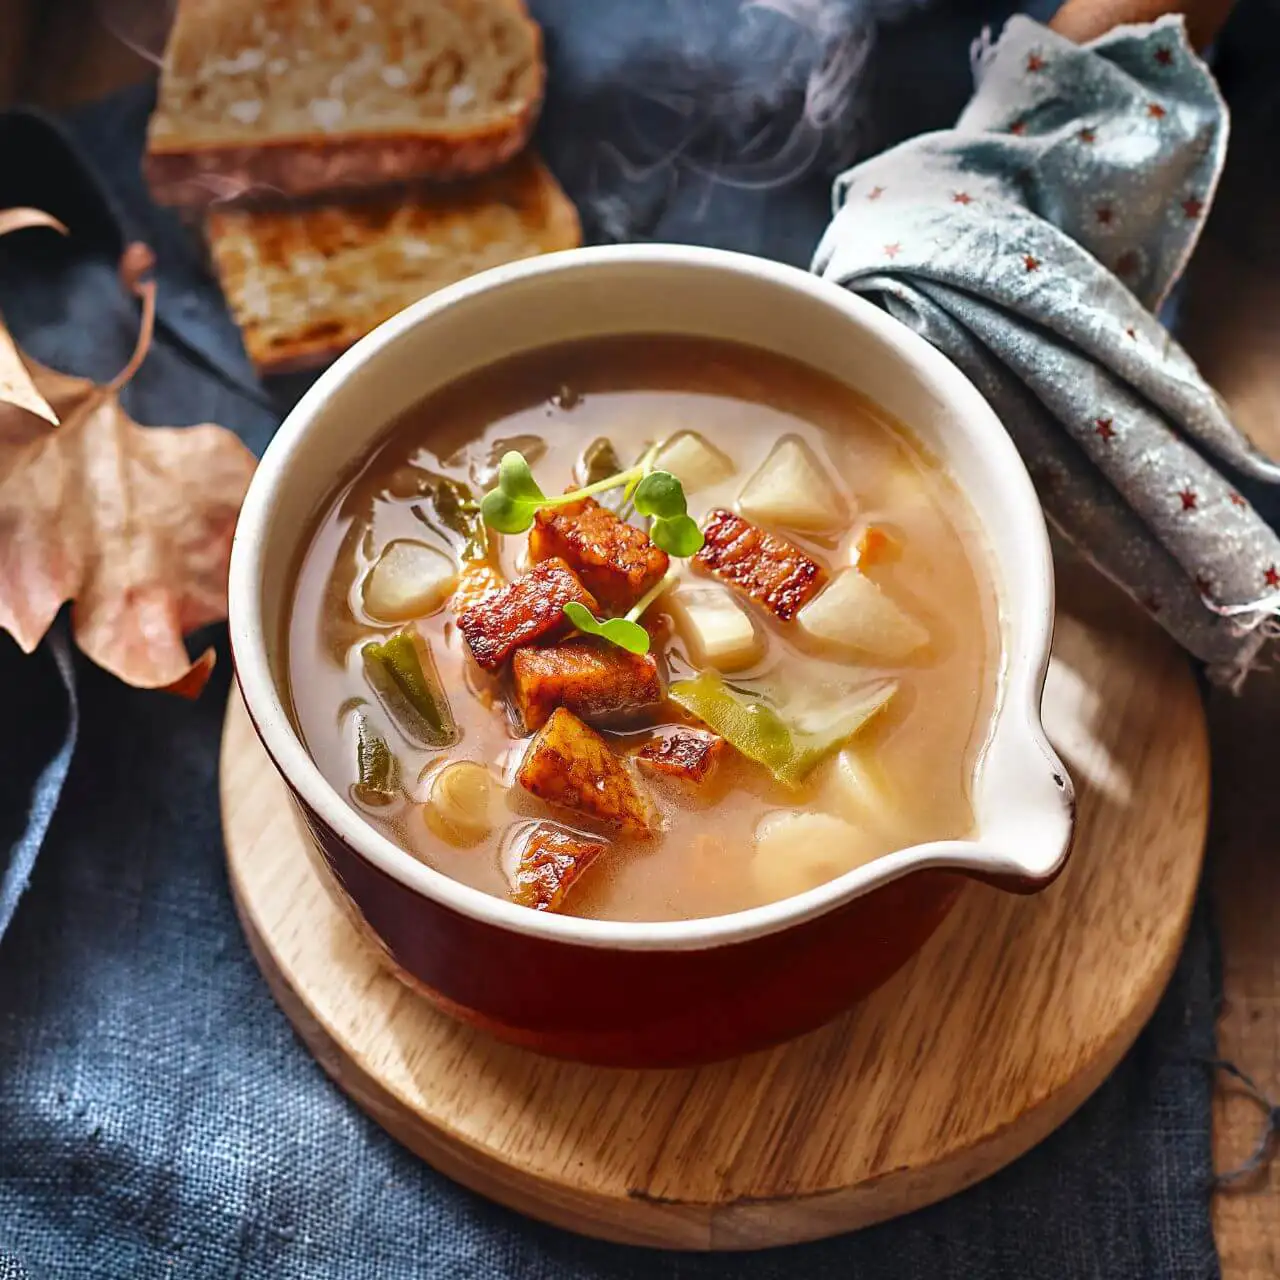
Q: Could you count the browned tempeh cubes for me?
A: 7